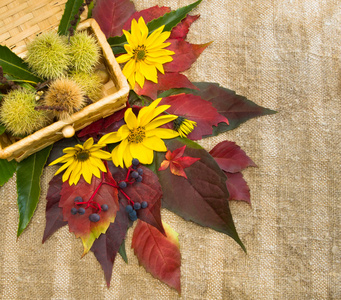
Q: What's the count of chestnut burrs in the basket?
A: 5